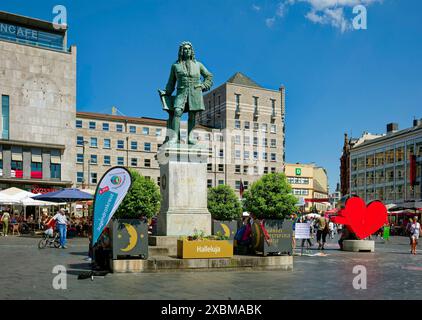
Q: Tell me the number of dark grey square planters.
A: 3